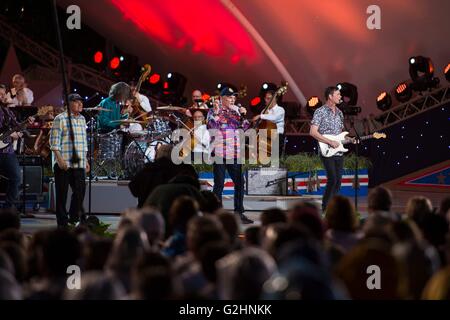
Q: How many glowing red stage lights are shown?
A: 9